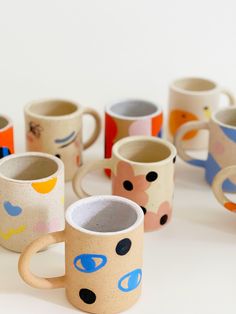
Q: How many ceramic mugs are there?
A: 9